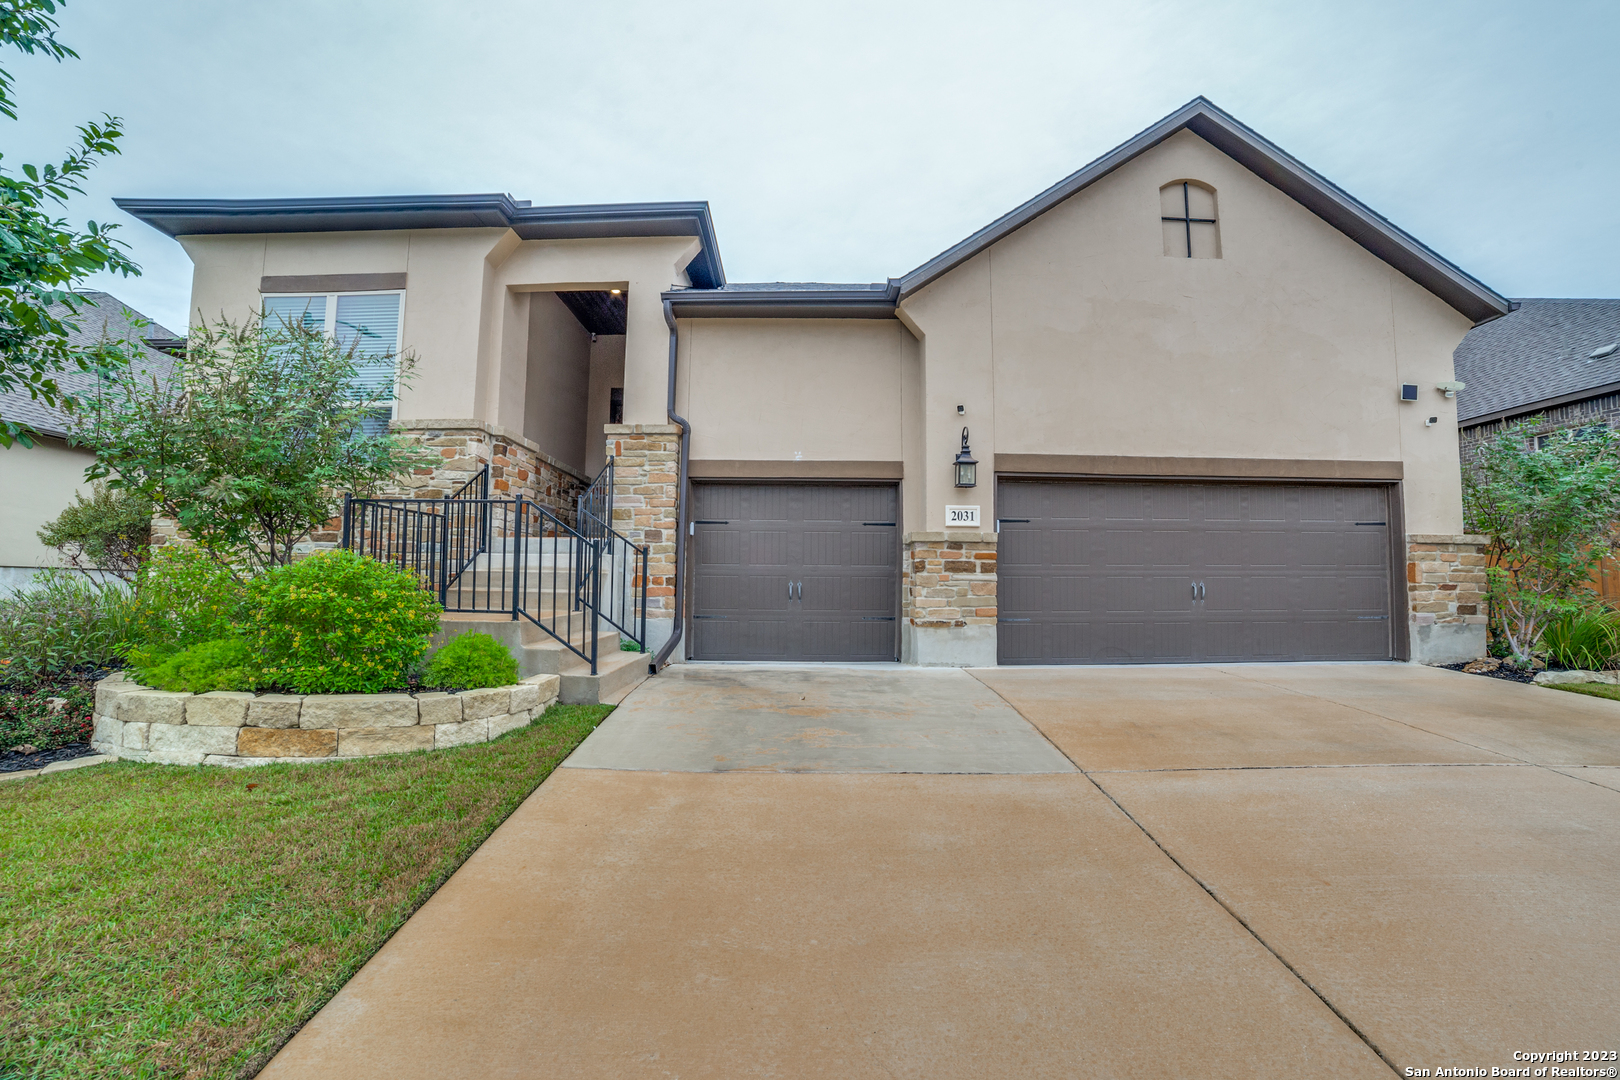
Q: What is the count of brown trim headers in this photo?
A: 3